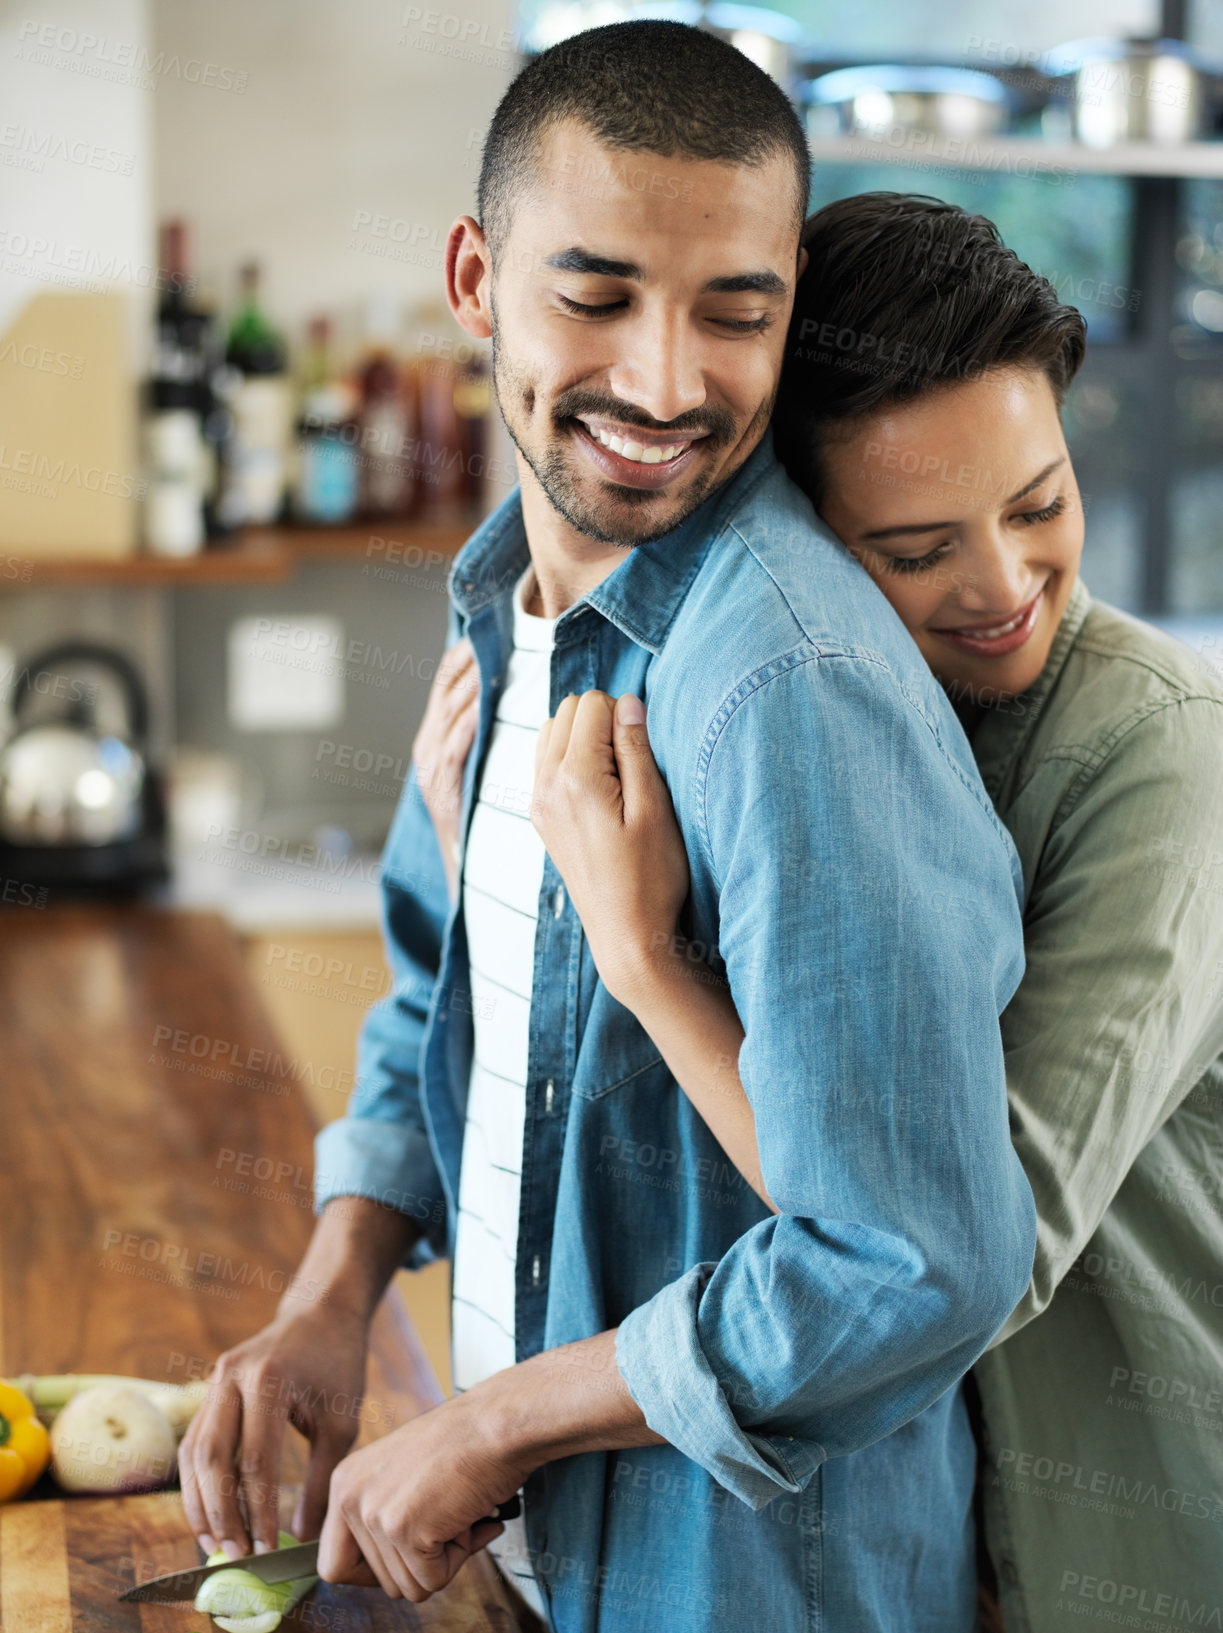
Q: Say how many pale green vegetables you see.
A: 2